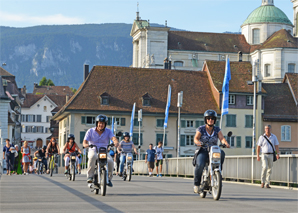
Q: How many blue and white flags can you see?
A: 4